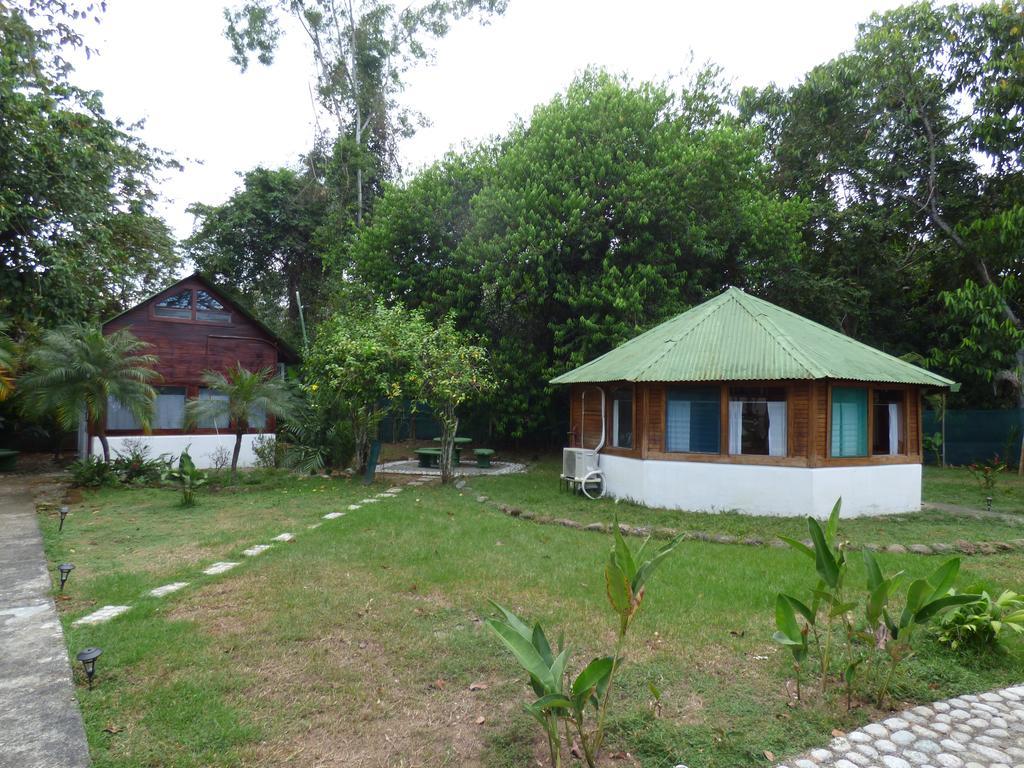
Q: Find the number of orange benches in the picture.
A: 0